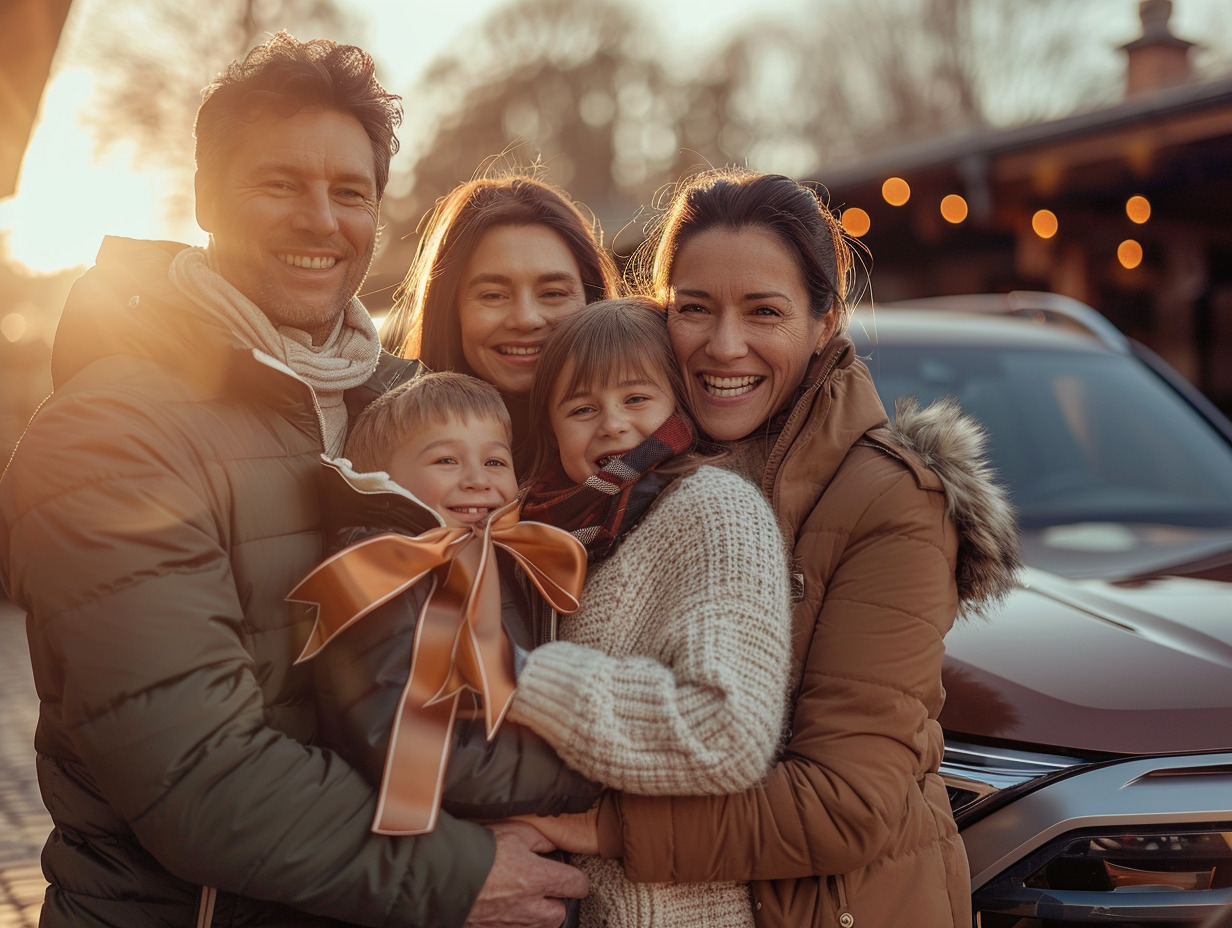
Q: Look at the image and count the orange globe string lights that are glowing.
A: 6